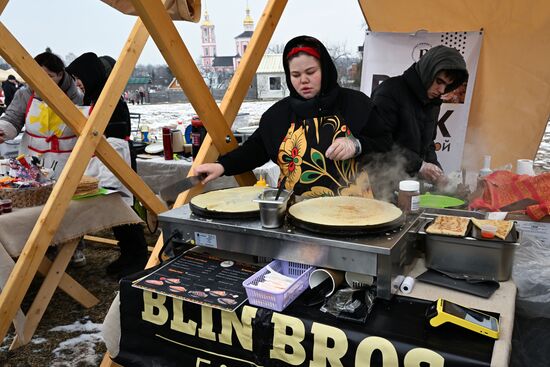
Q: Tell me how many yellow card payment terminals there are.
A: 1